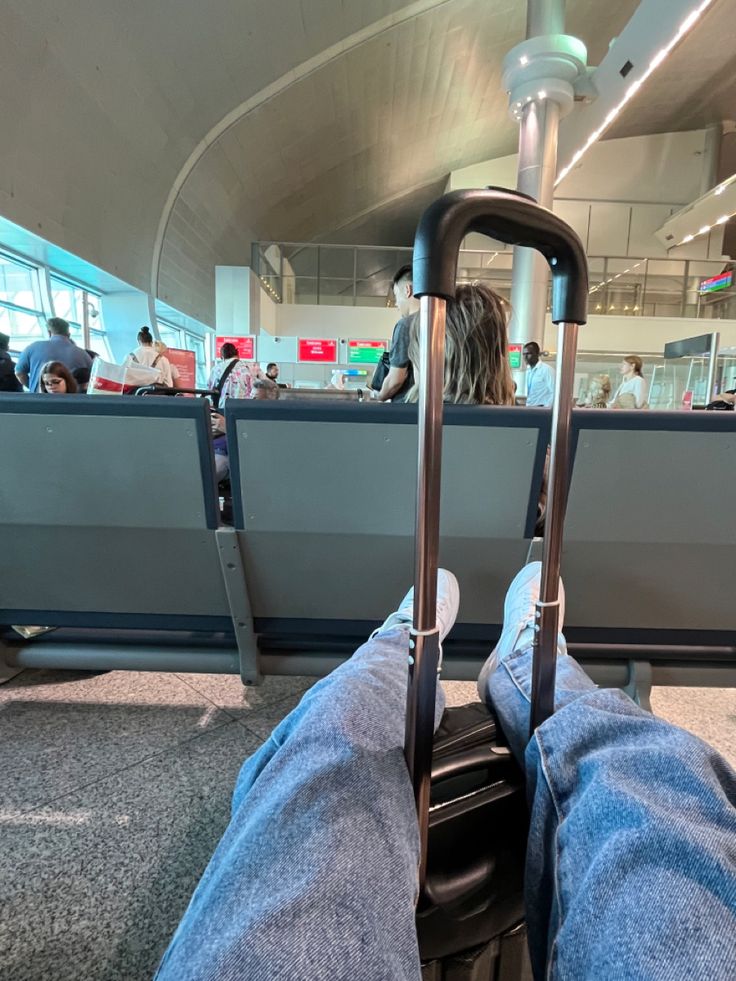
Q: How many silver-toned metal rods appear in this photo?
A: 2